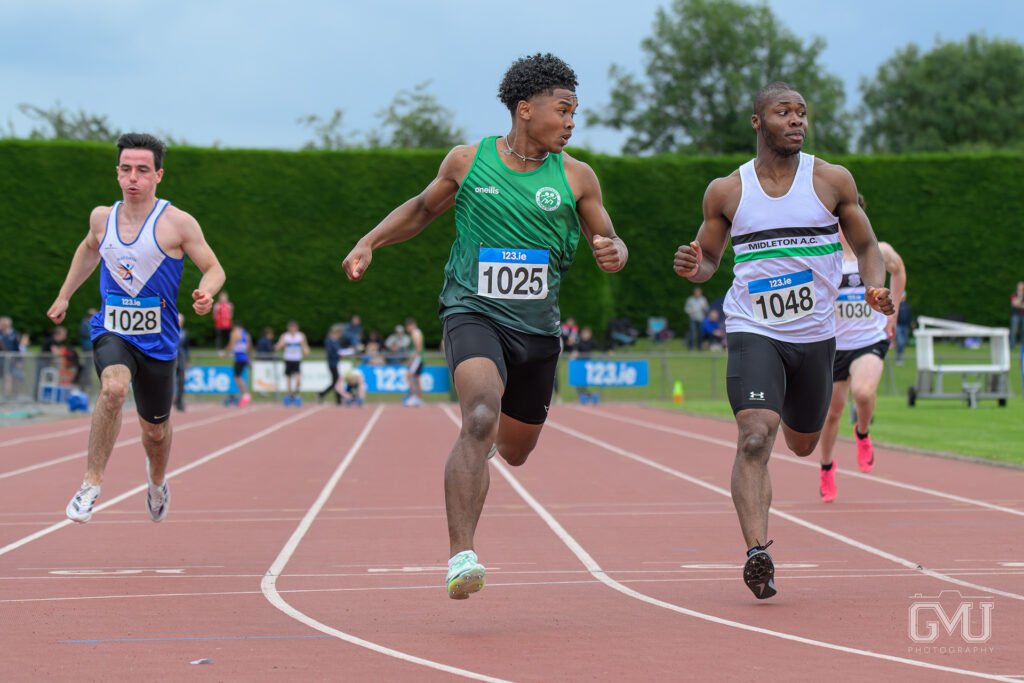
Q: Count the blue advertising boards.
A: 3